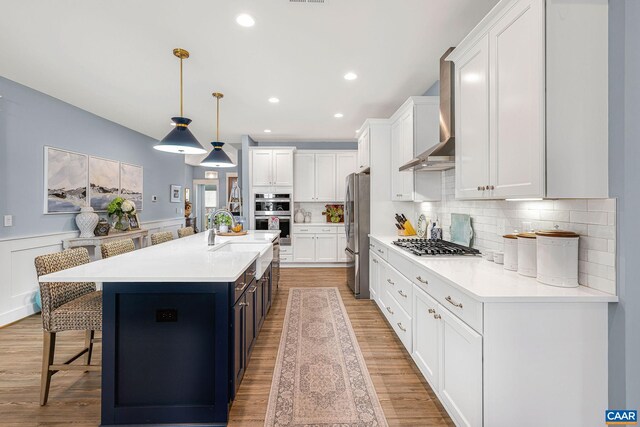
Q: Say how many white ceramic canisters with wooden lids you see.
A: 3